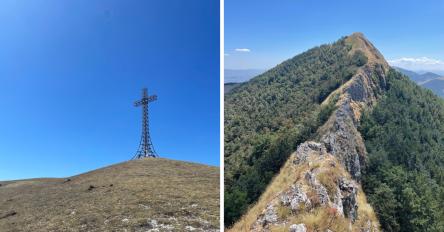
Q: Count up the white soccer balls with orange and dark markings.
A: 0